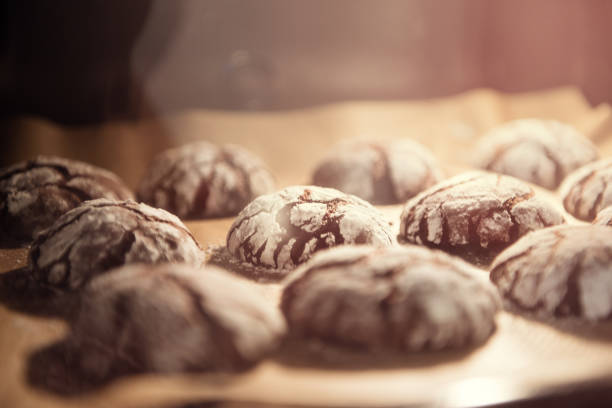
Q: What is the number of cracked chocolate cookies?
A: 12